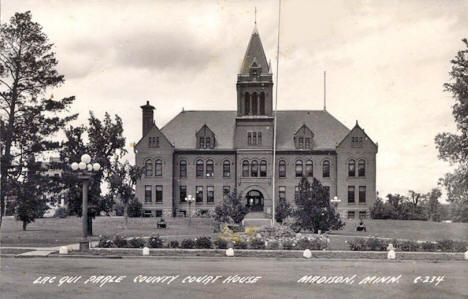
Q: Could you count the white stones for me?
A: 6